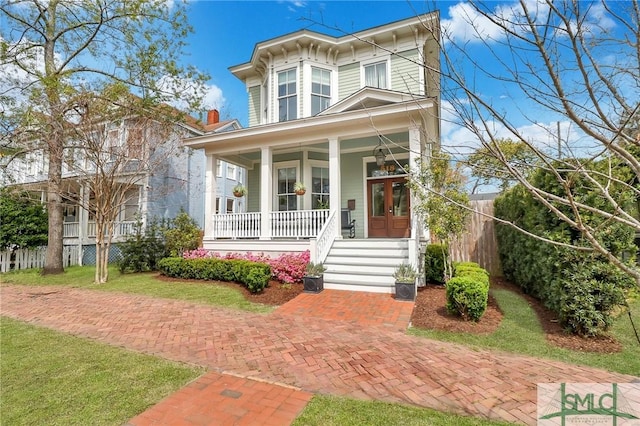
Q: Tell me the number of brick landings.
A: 2